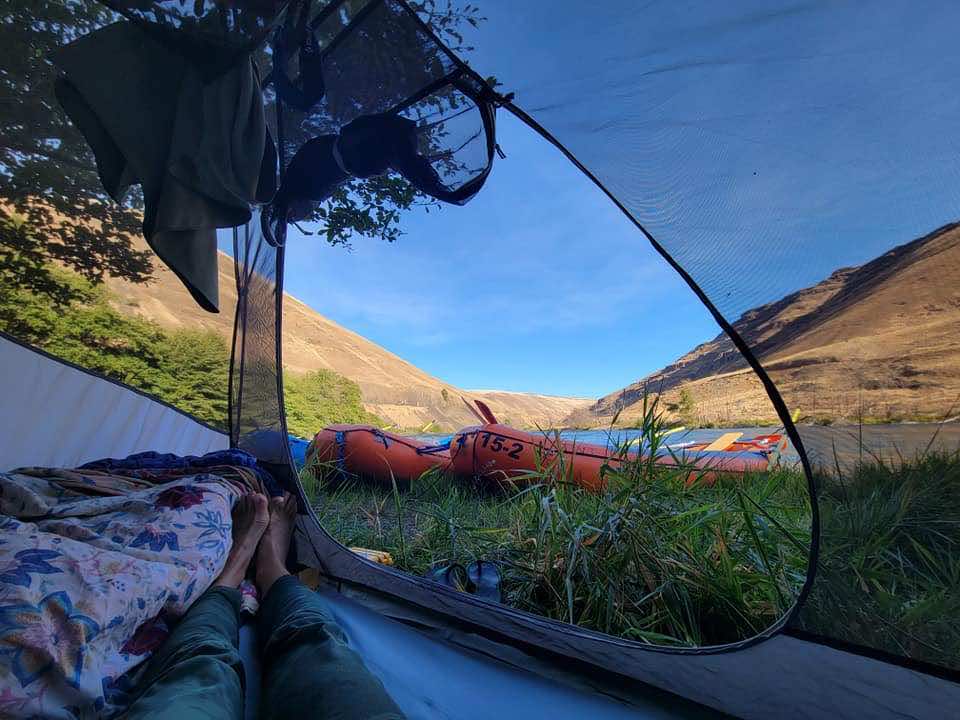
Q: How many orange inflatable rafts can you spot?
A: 2